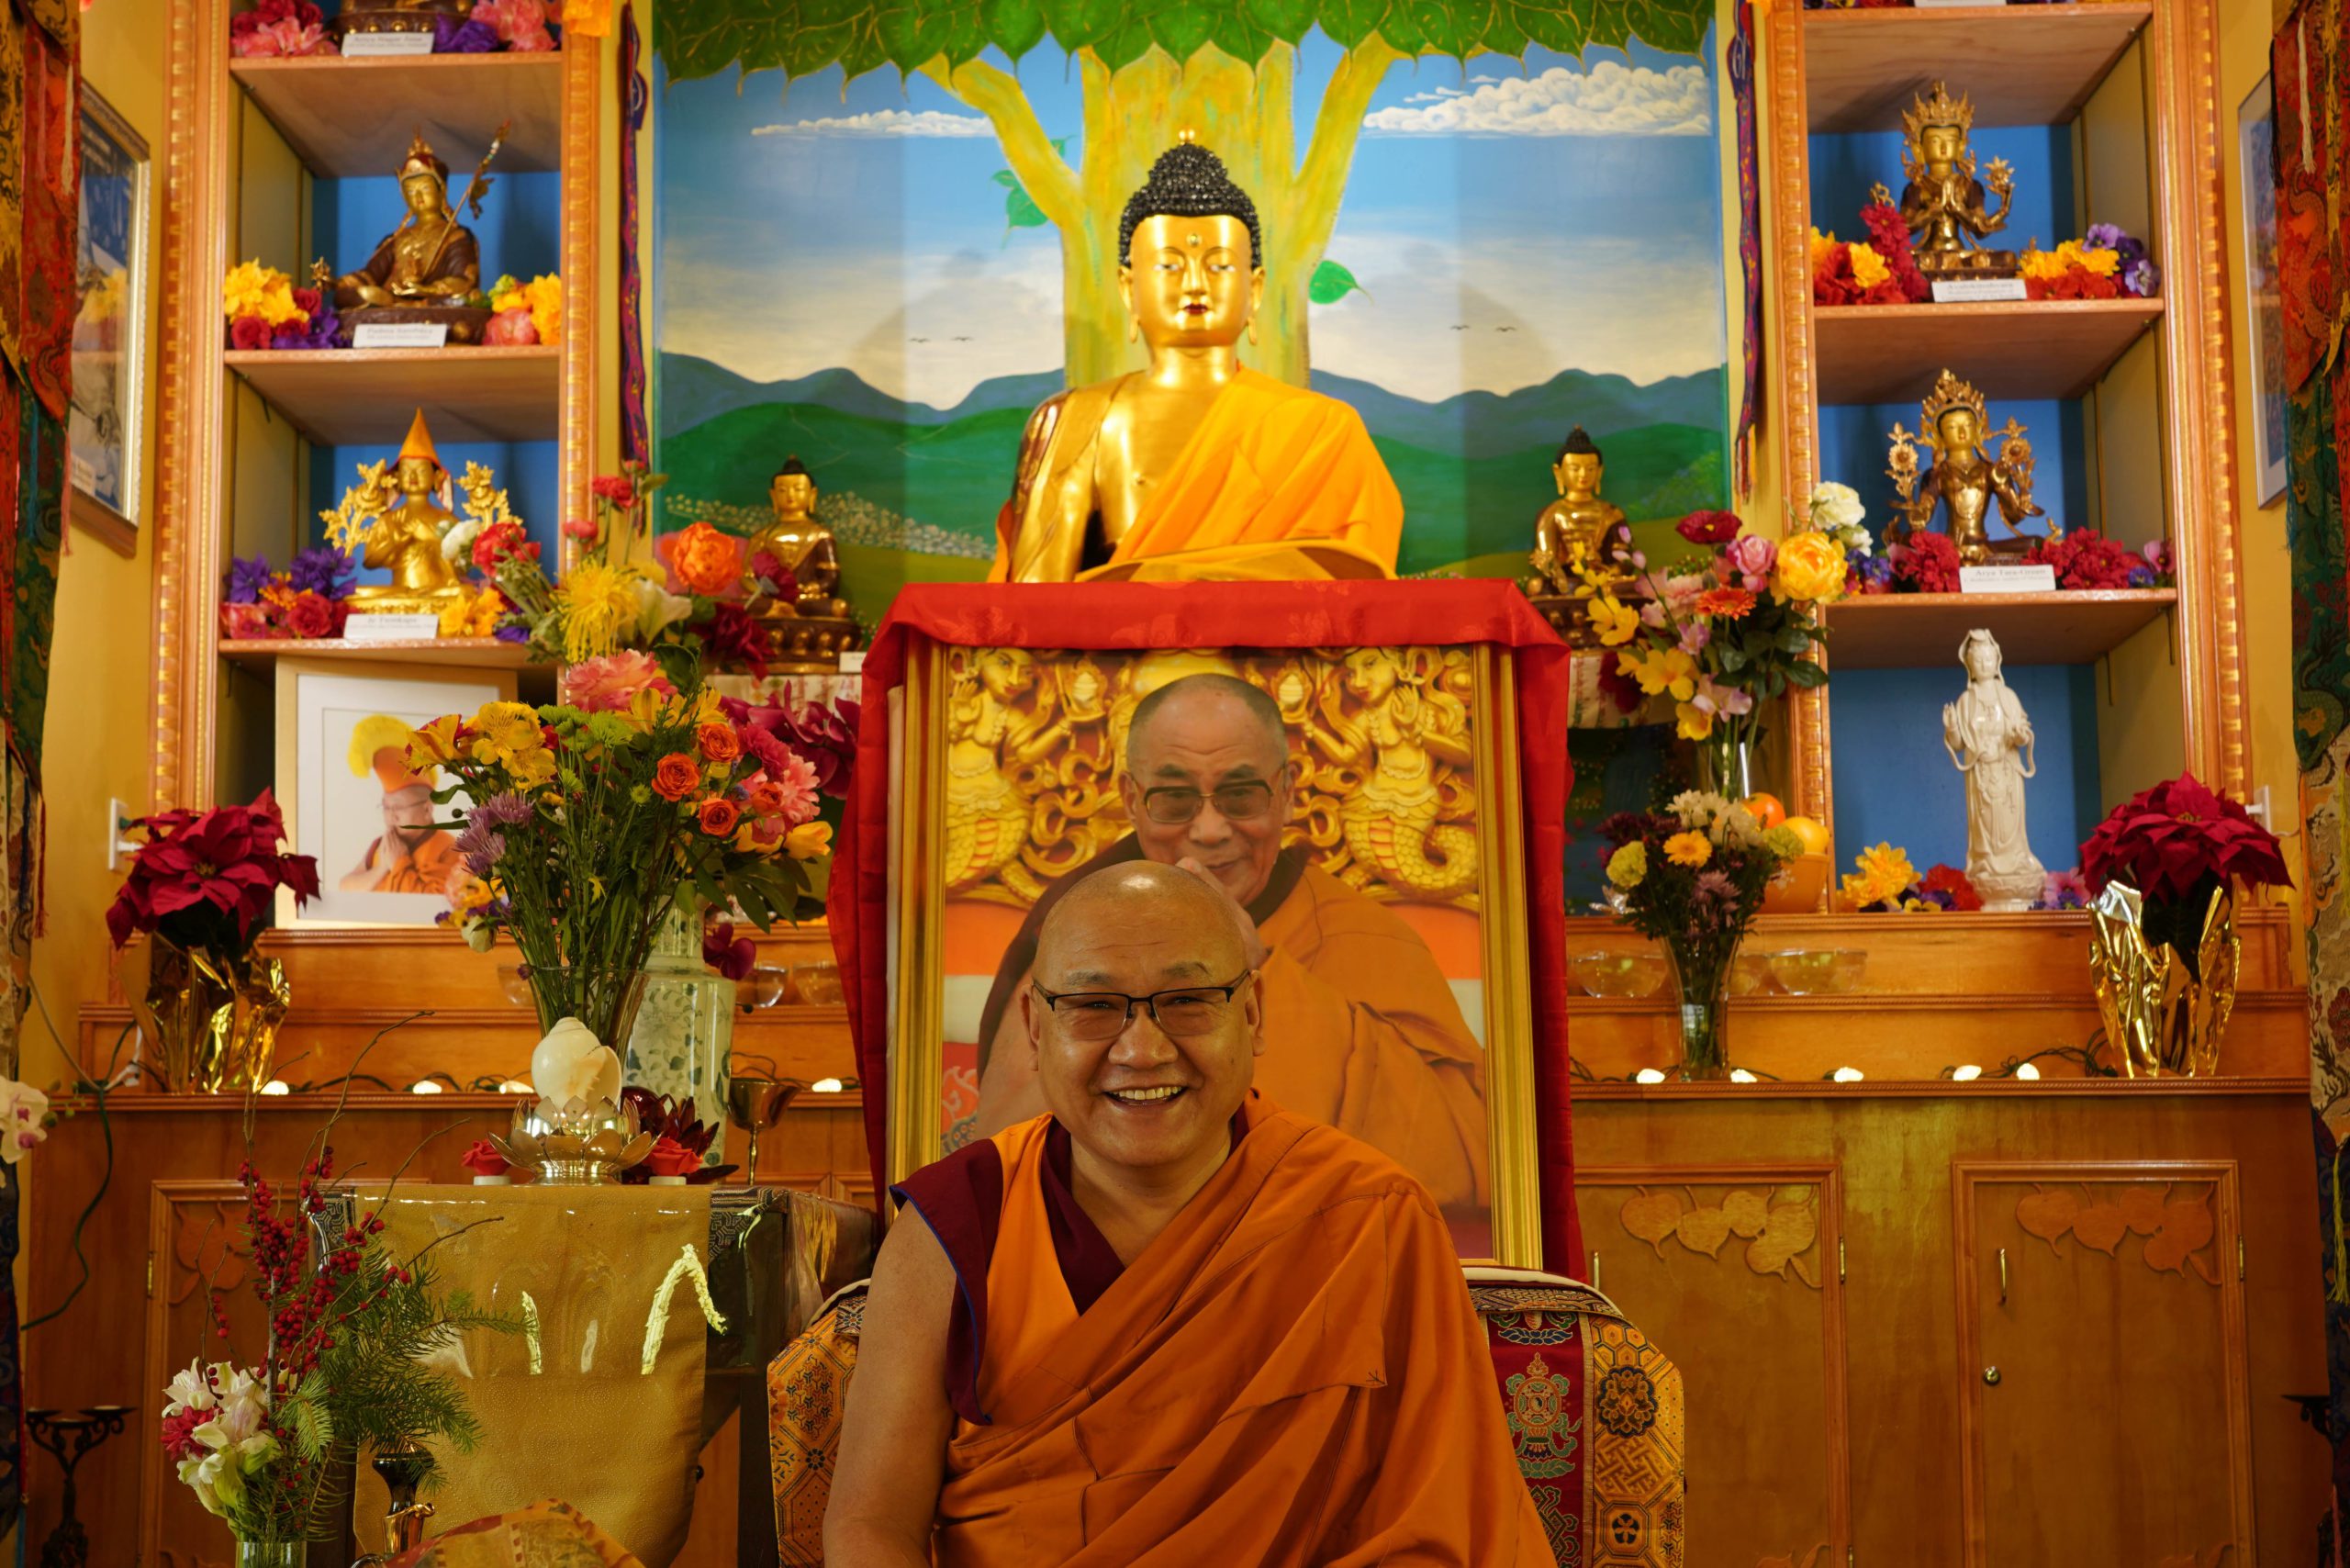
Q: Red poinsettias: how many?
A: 2